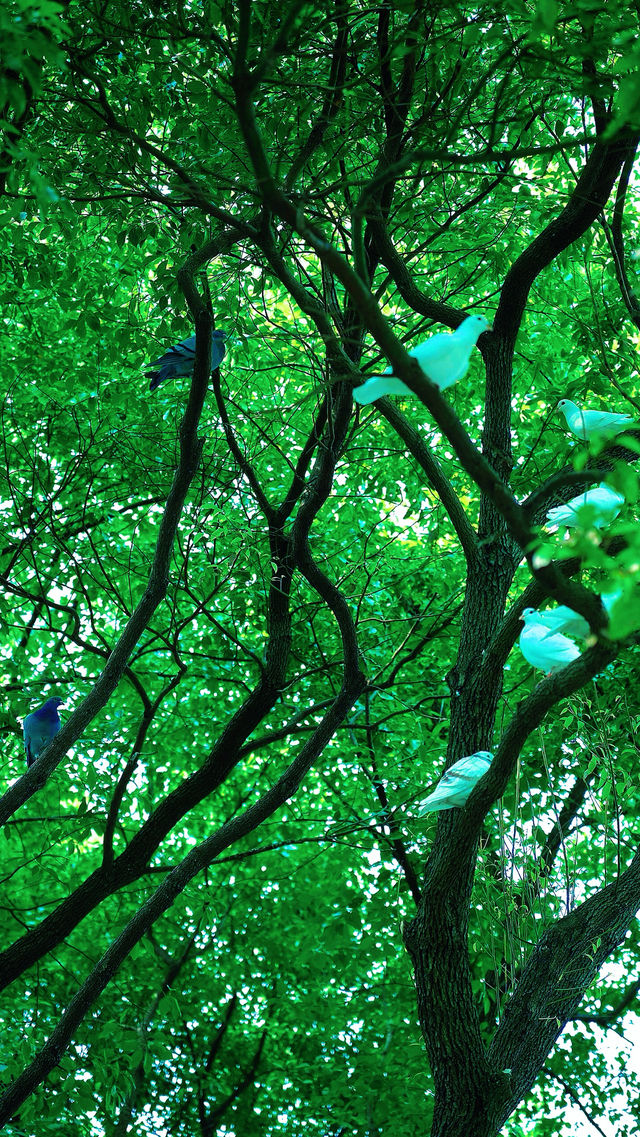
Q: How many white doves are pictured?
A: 6